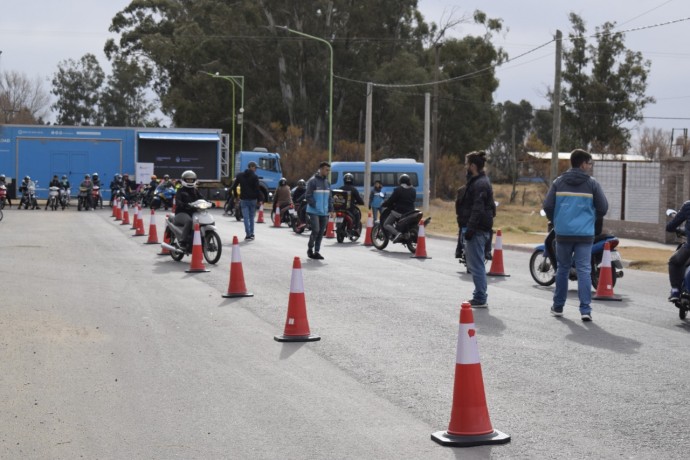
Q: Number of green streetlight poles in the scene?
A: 3